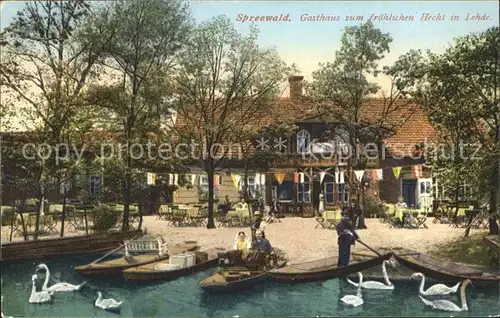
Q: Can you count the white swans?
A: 7